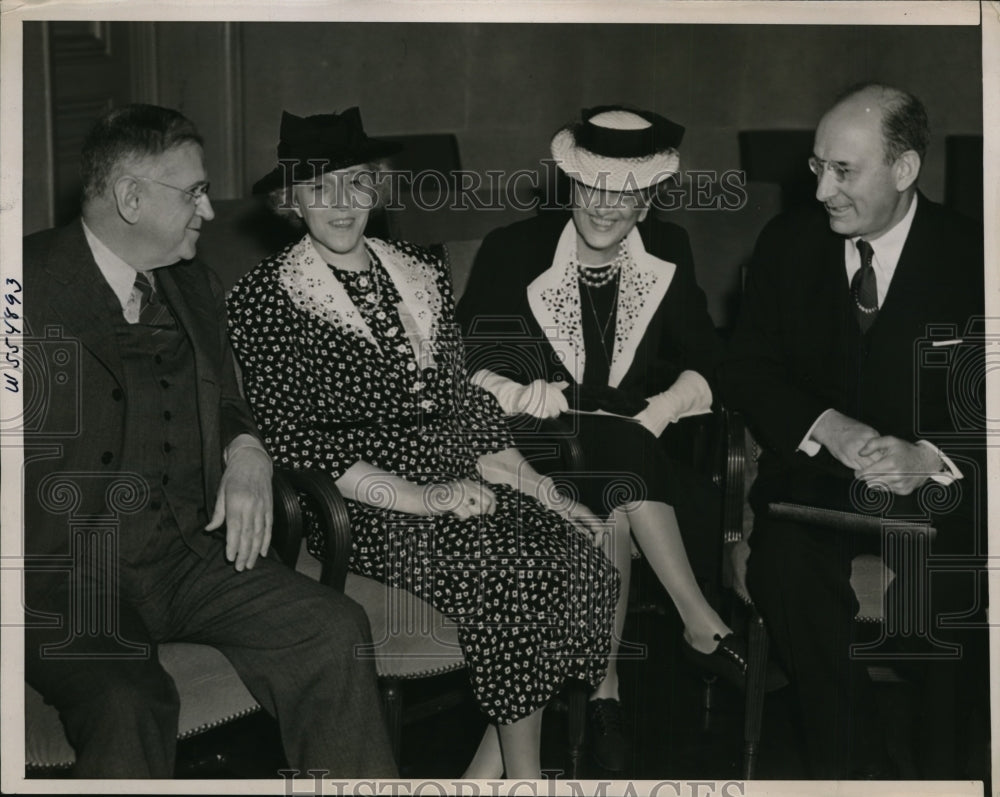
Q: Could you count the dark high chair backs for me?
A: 3